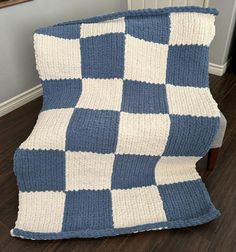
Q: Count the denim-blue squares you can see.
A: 12